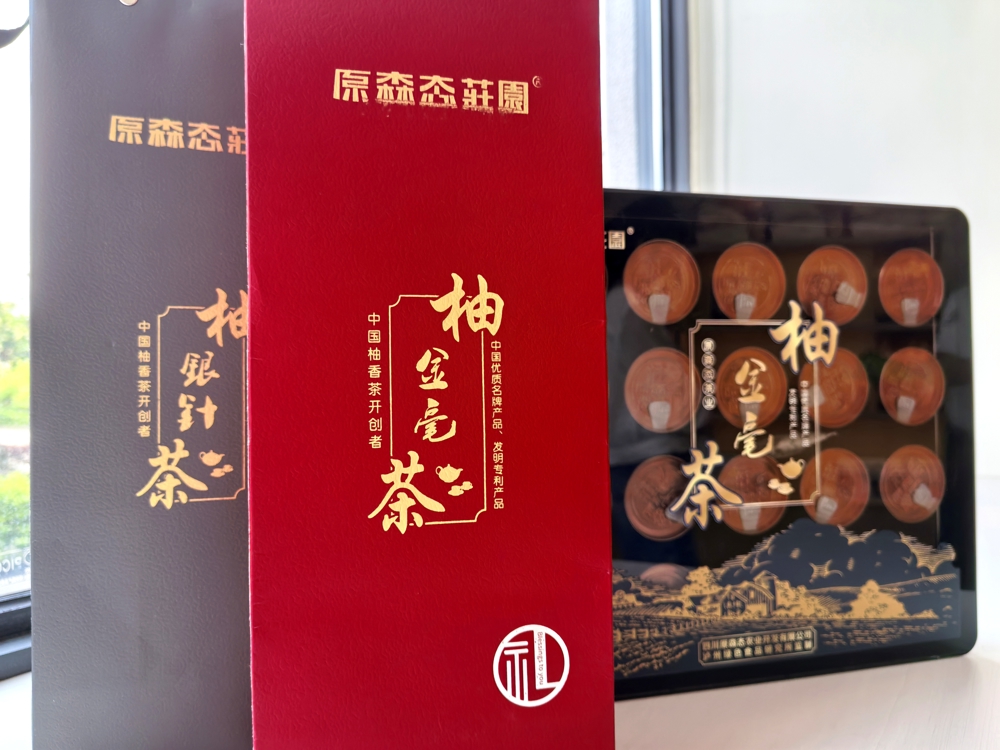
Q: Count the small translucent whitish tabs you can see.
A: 12